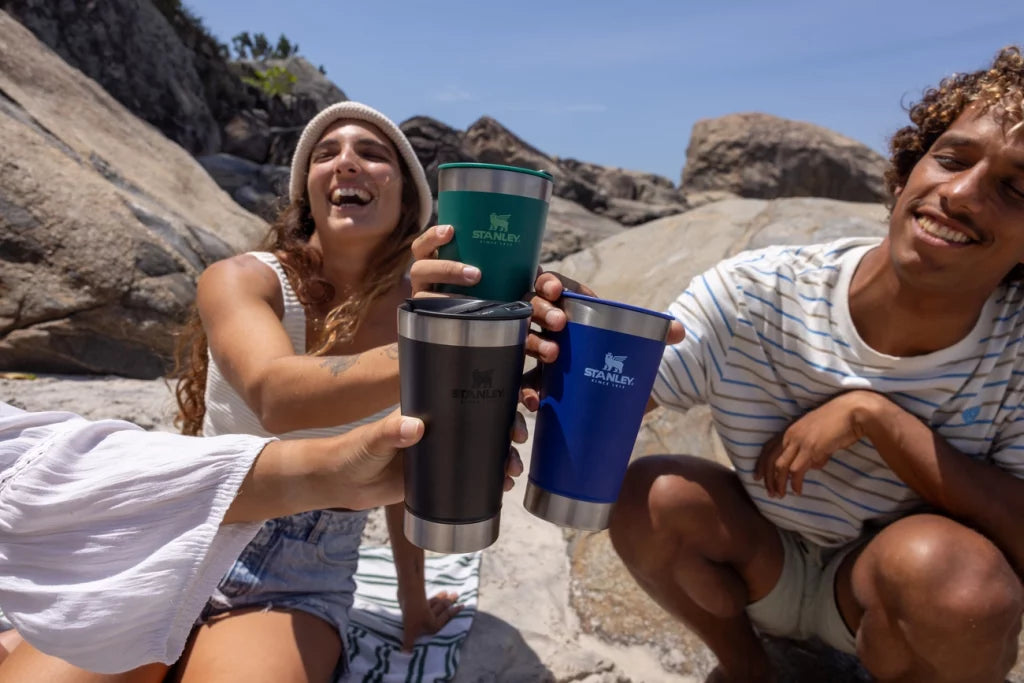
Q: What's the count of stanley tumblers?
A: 3